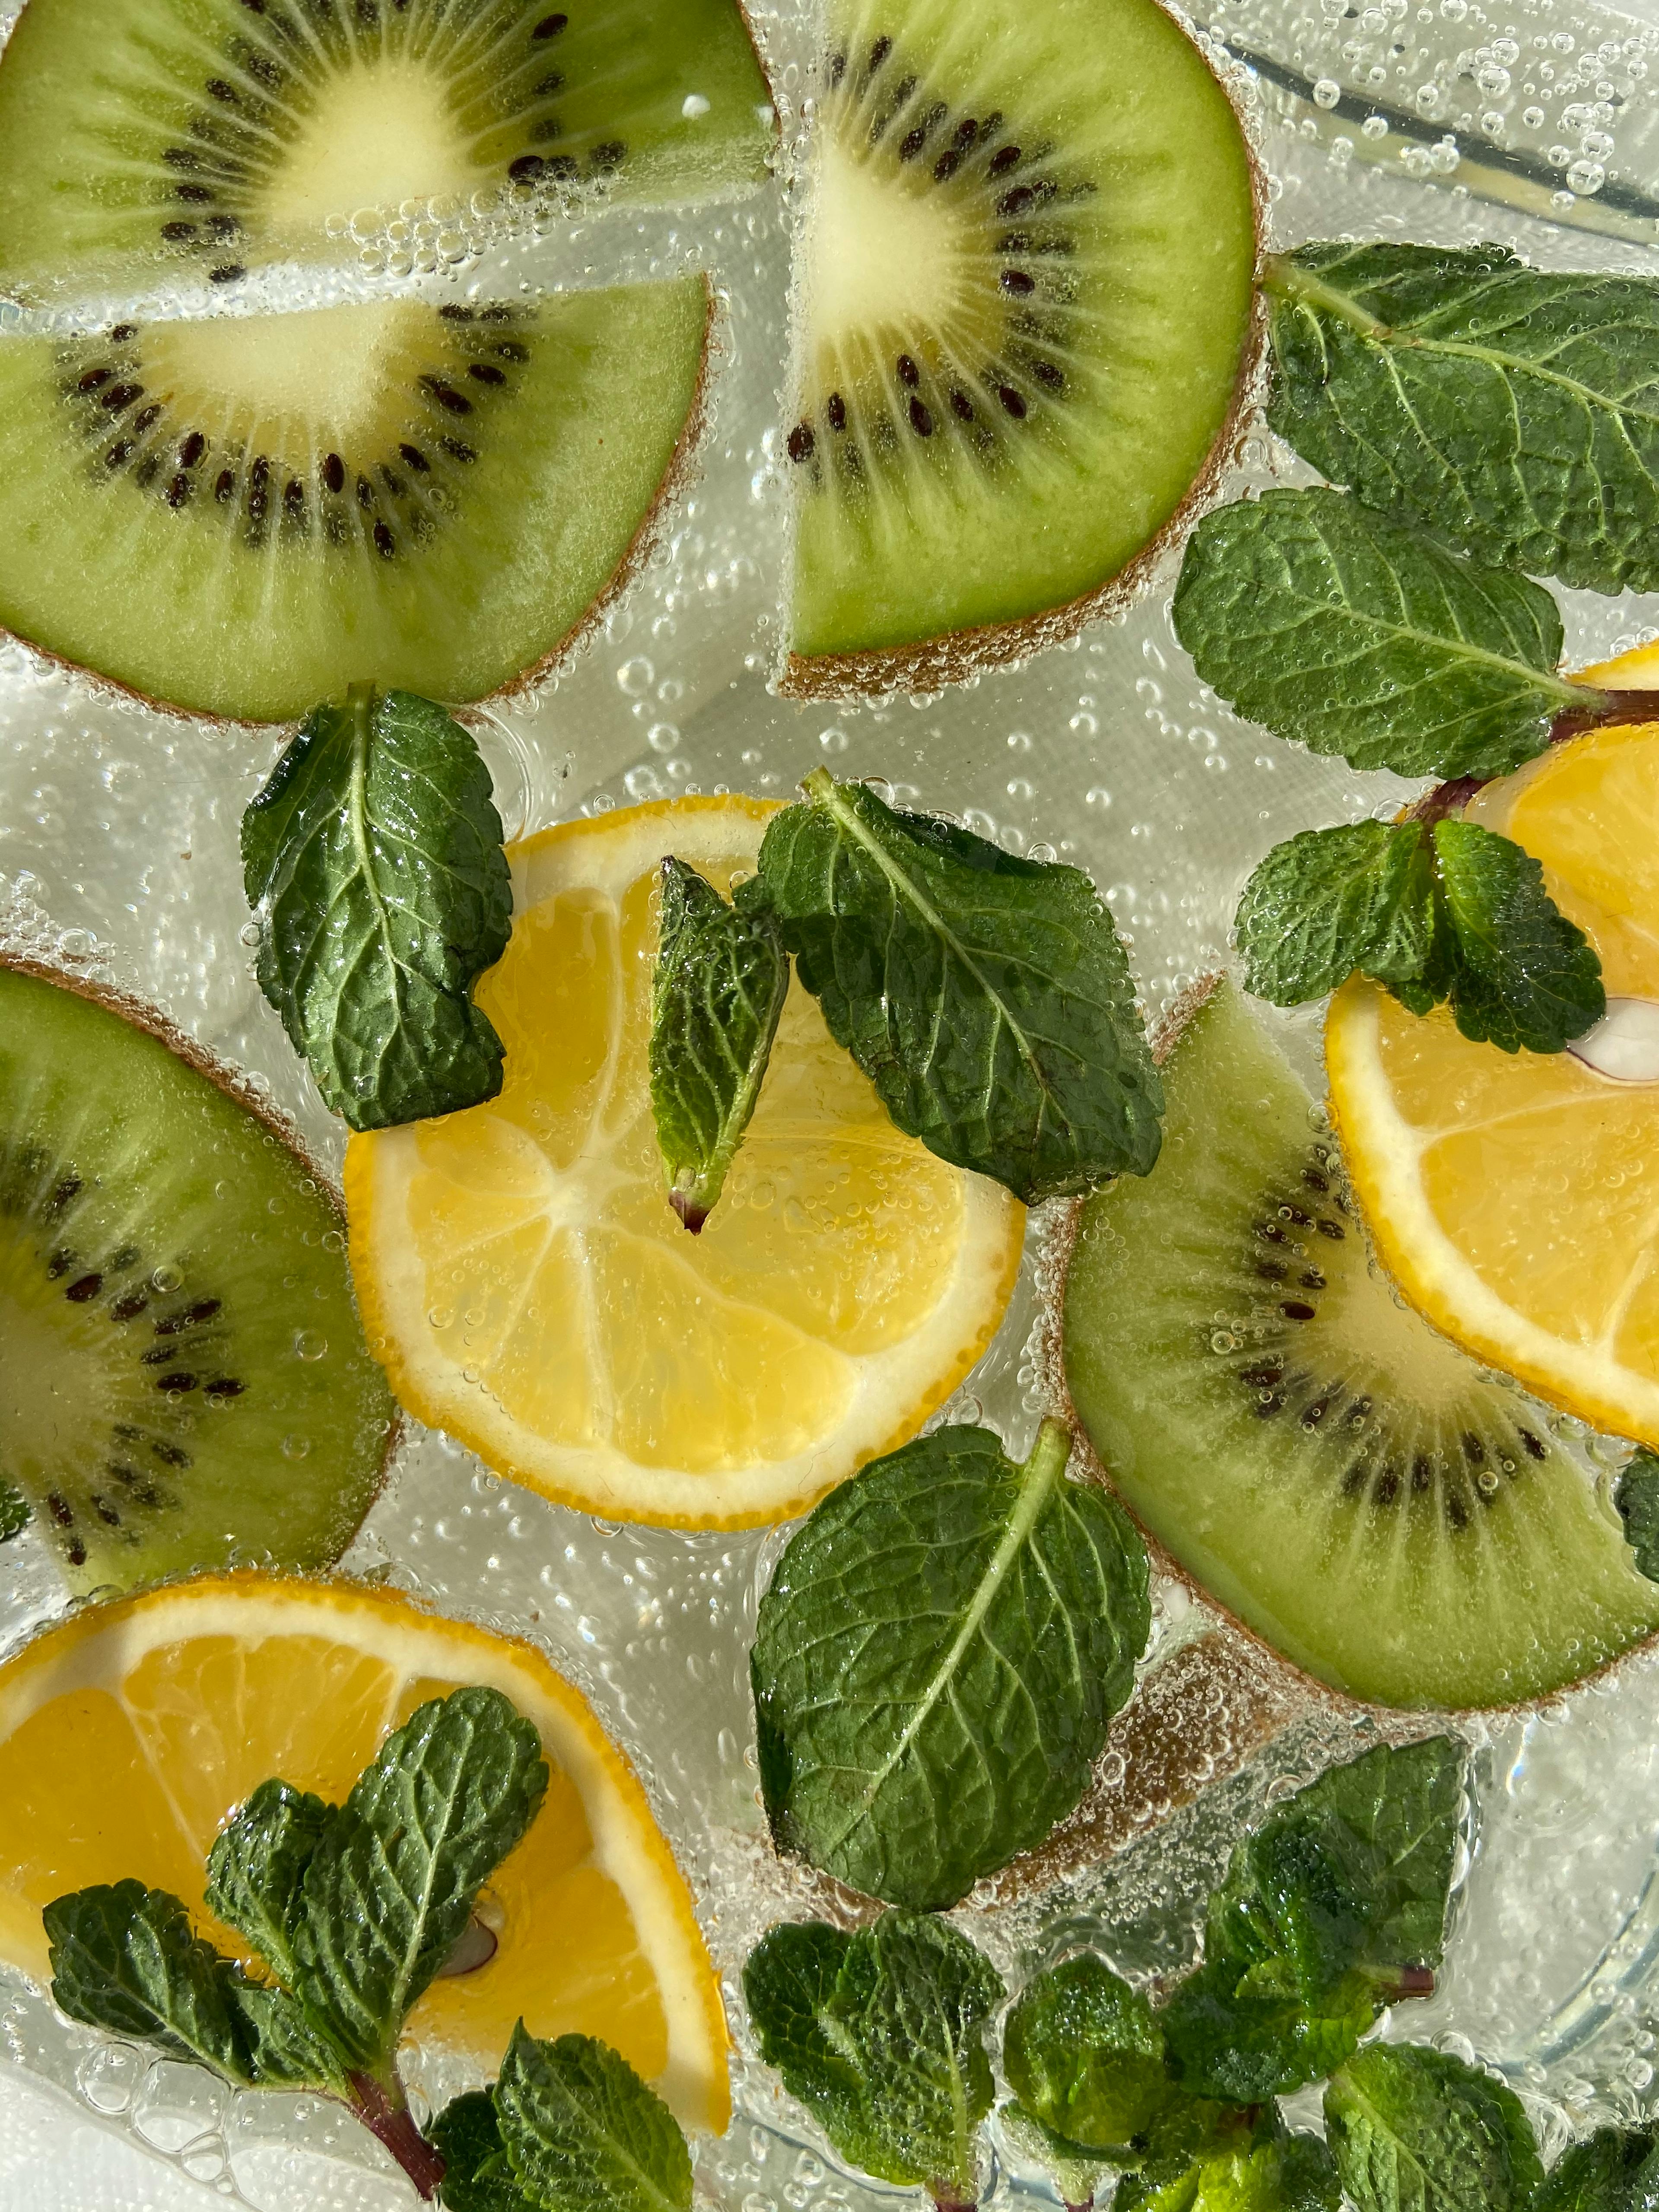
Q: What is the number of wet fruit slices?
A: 8